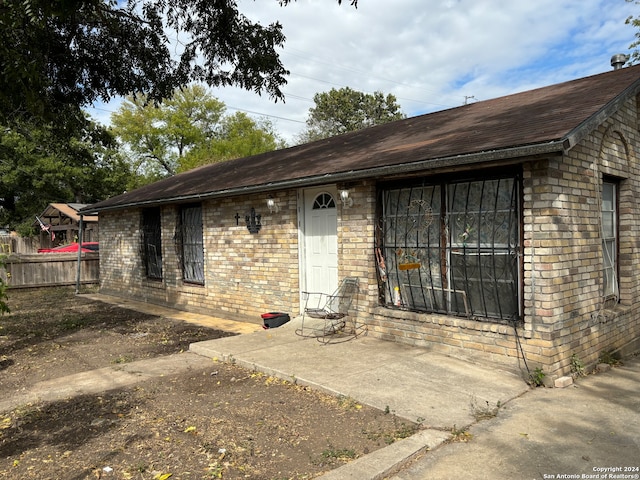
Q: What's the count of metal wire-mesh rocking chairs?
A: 1